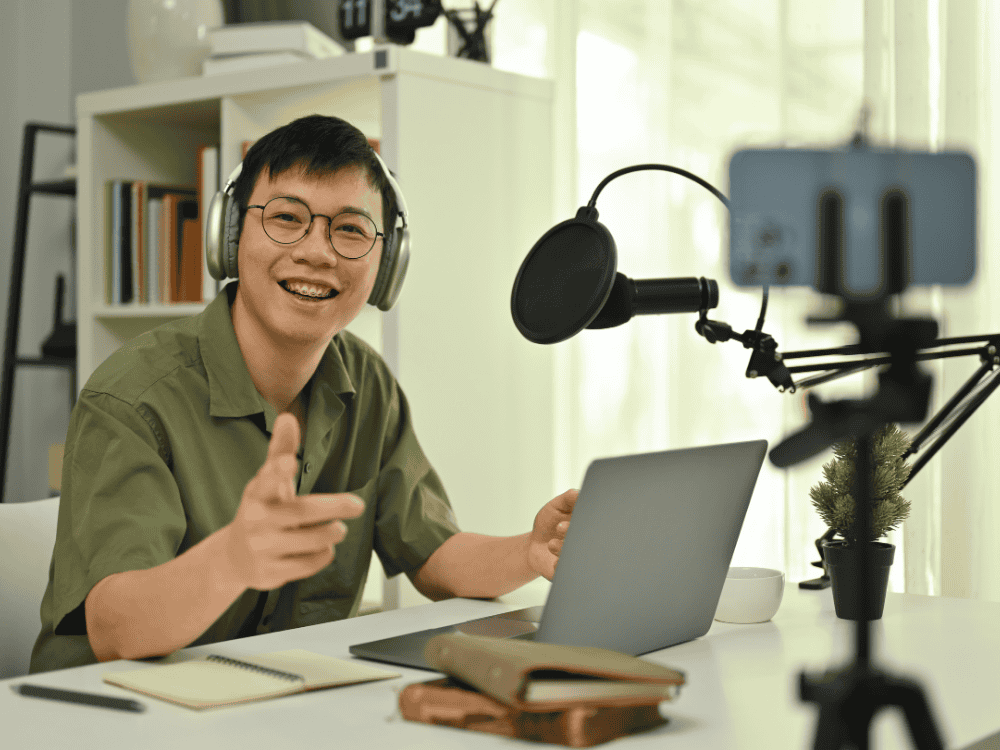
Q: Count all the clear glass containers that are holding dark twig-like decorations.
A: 1